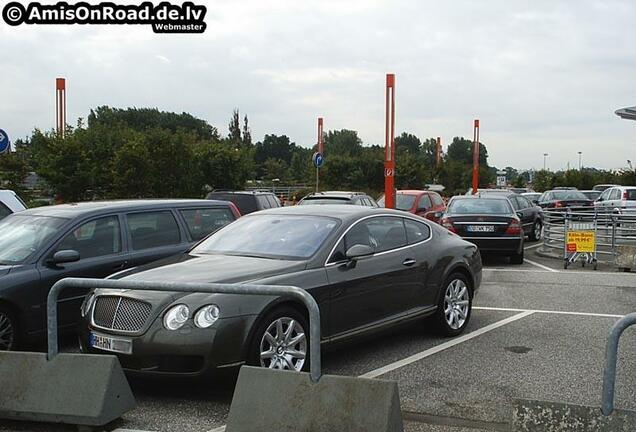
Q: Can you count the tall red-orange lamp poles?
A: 5